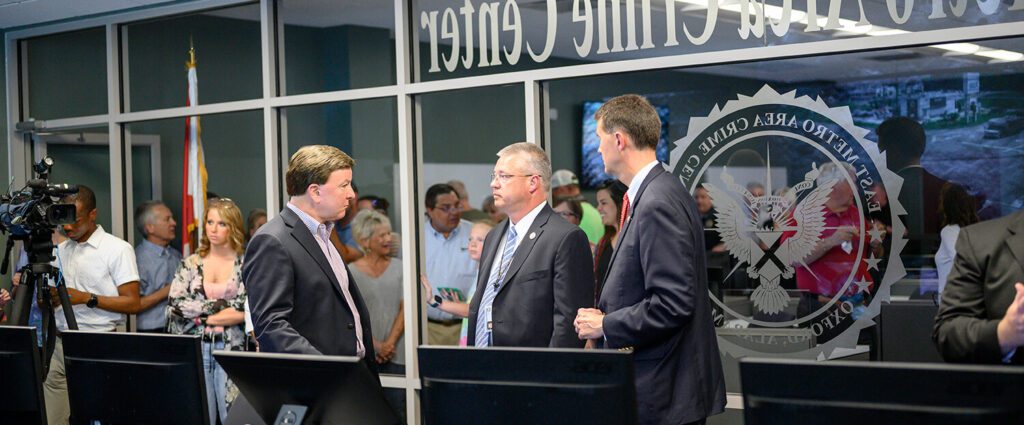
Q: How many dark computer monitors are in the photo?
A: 5